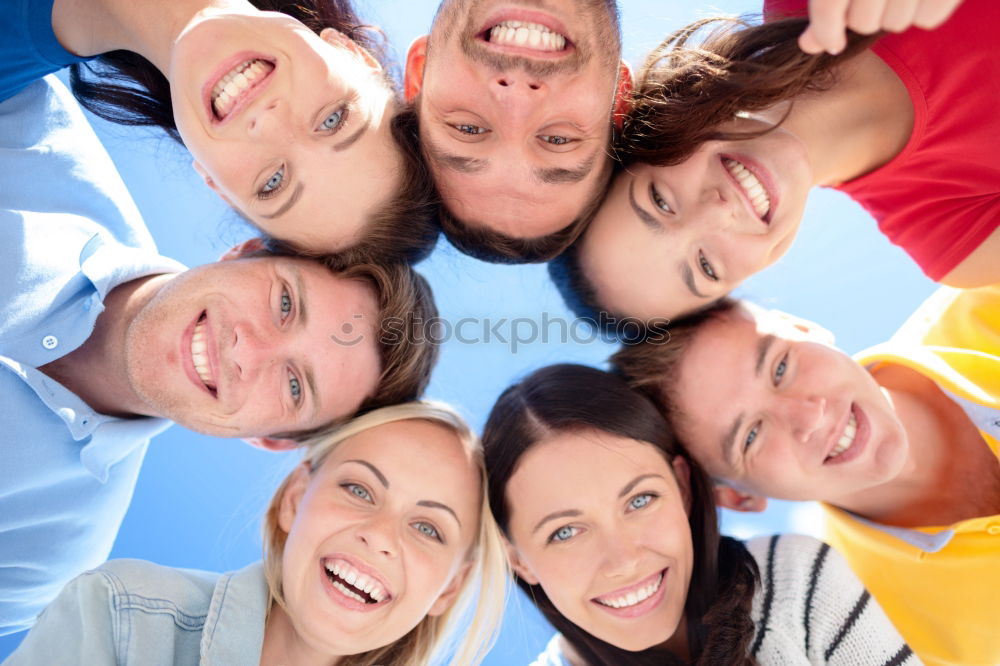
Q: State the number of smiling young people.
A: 7